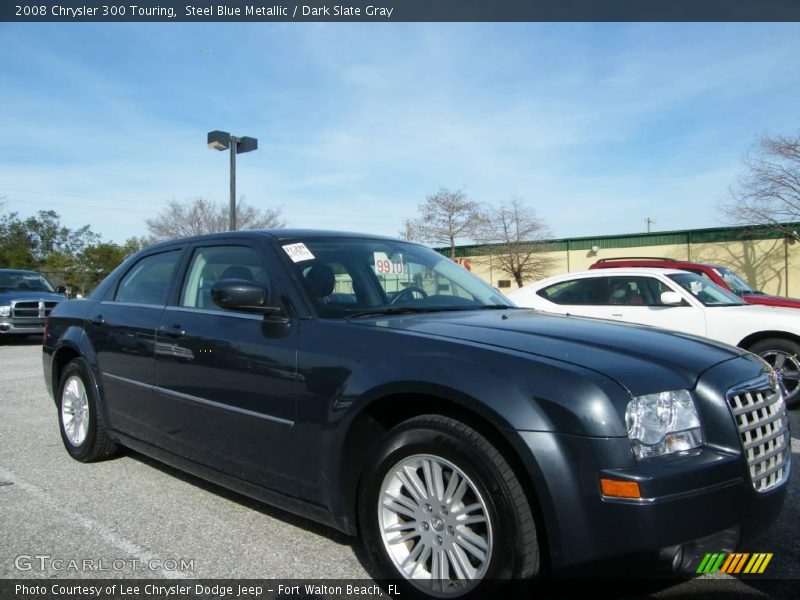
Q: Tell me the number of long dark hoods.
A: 1